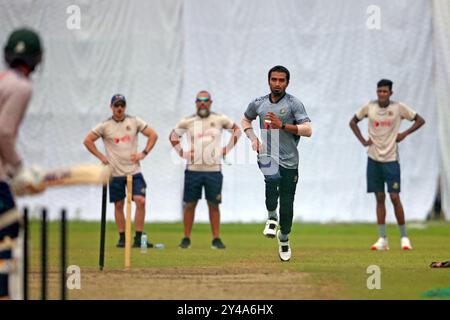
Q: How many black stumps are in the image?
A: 4